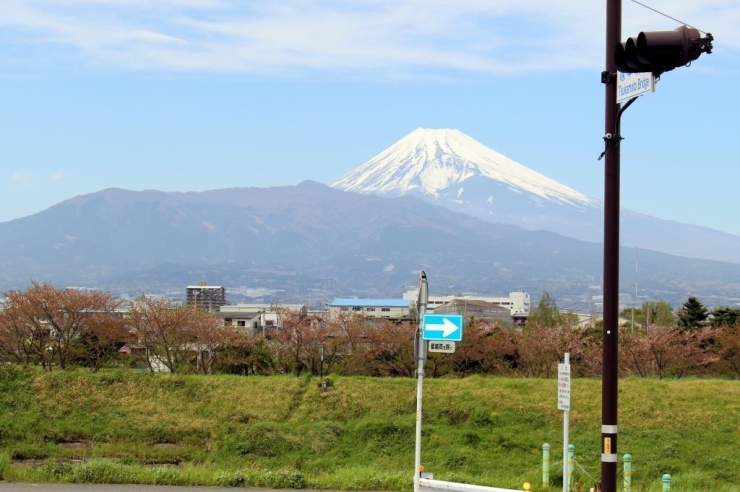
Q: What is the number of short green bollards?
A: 4